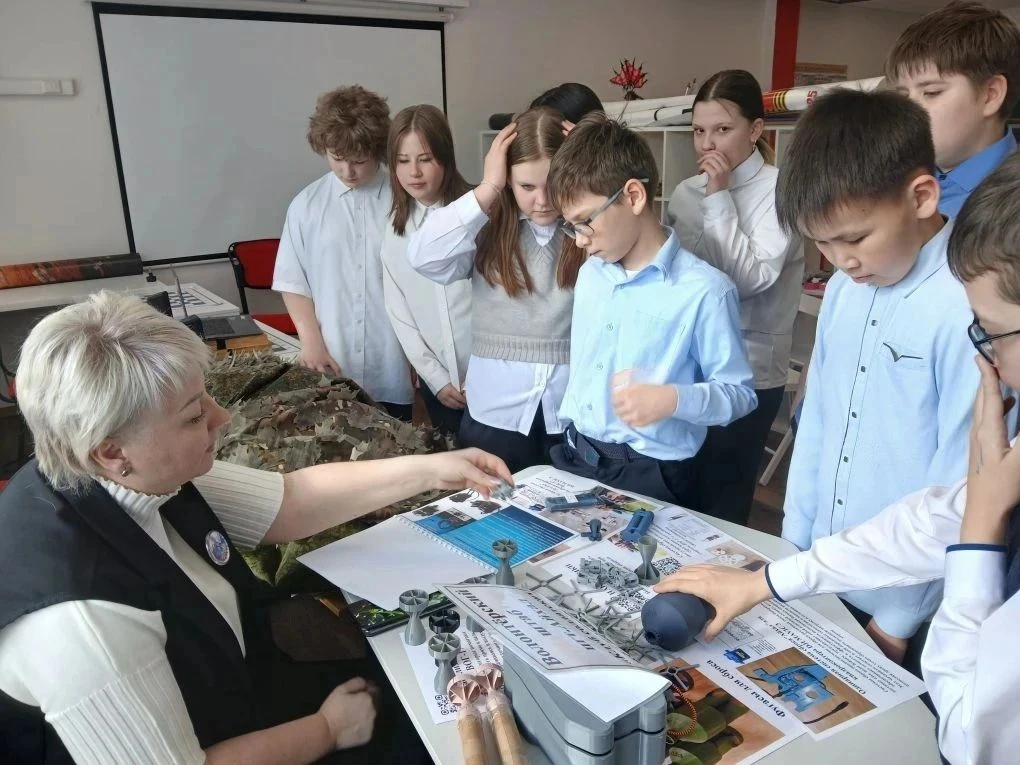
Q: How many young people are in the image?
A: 9